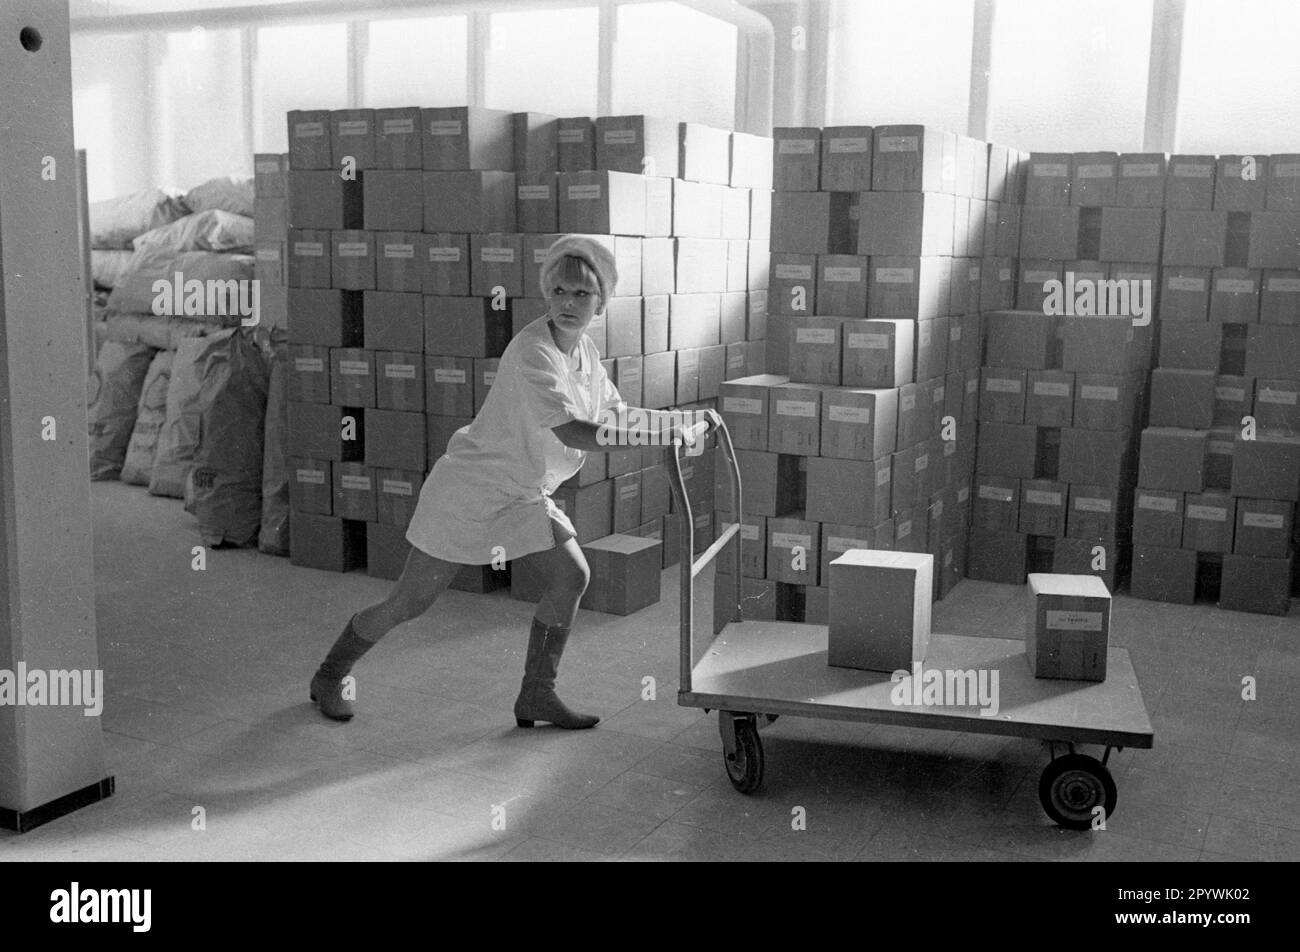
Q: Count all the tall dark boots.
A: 2